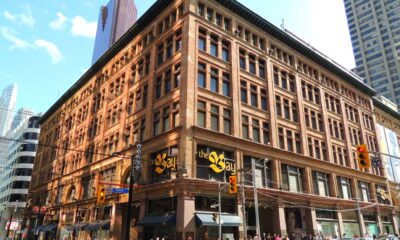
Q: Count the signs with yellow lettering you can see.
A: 2